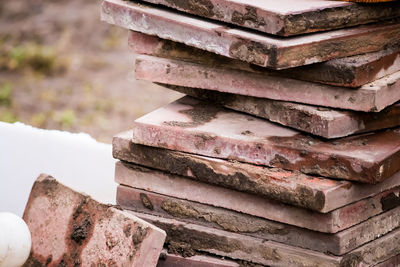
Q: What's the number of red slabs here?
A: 12